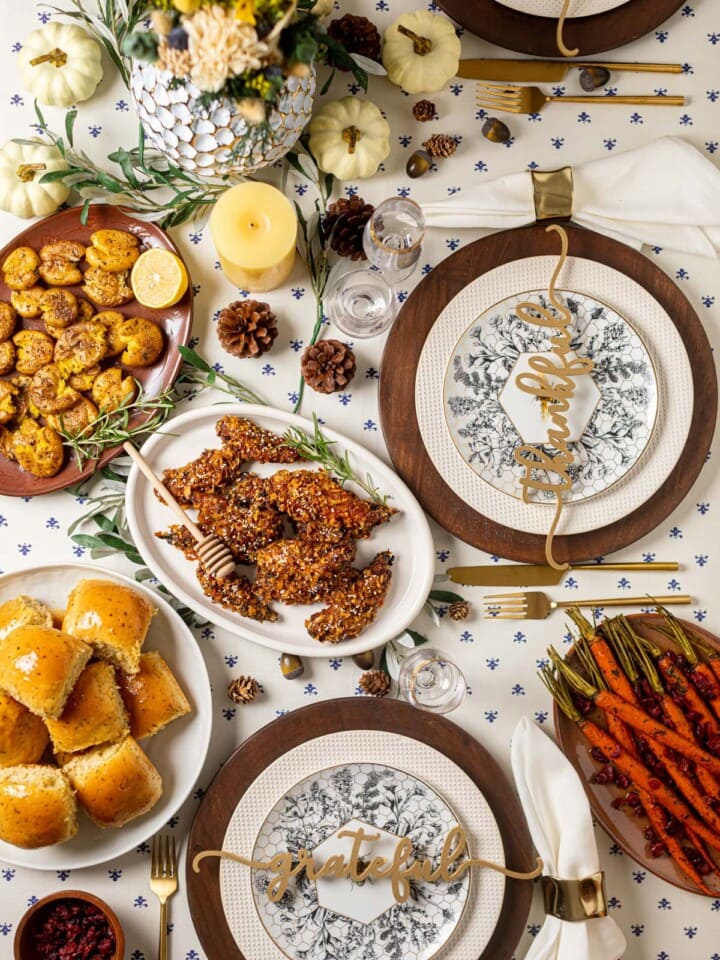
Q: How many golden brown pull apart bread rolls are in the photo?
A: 8